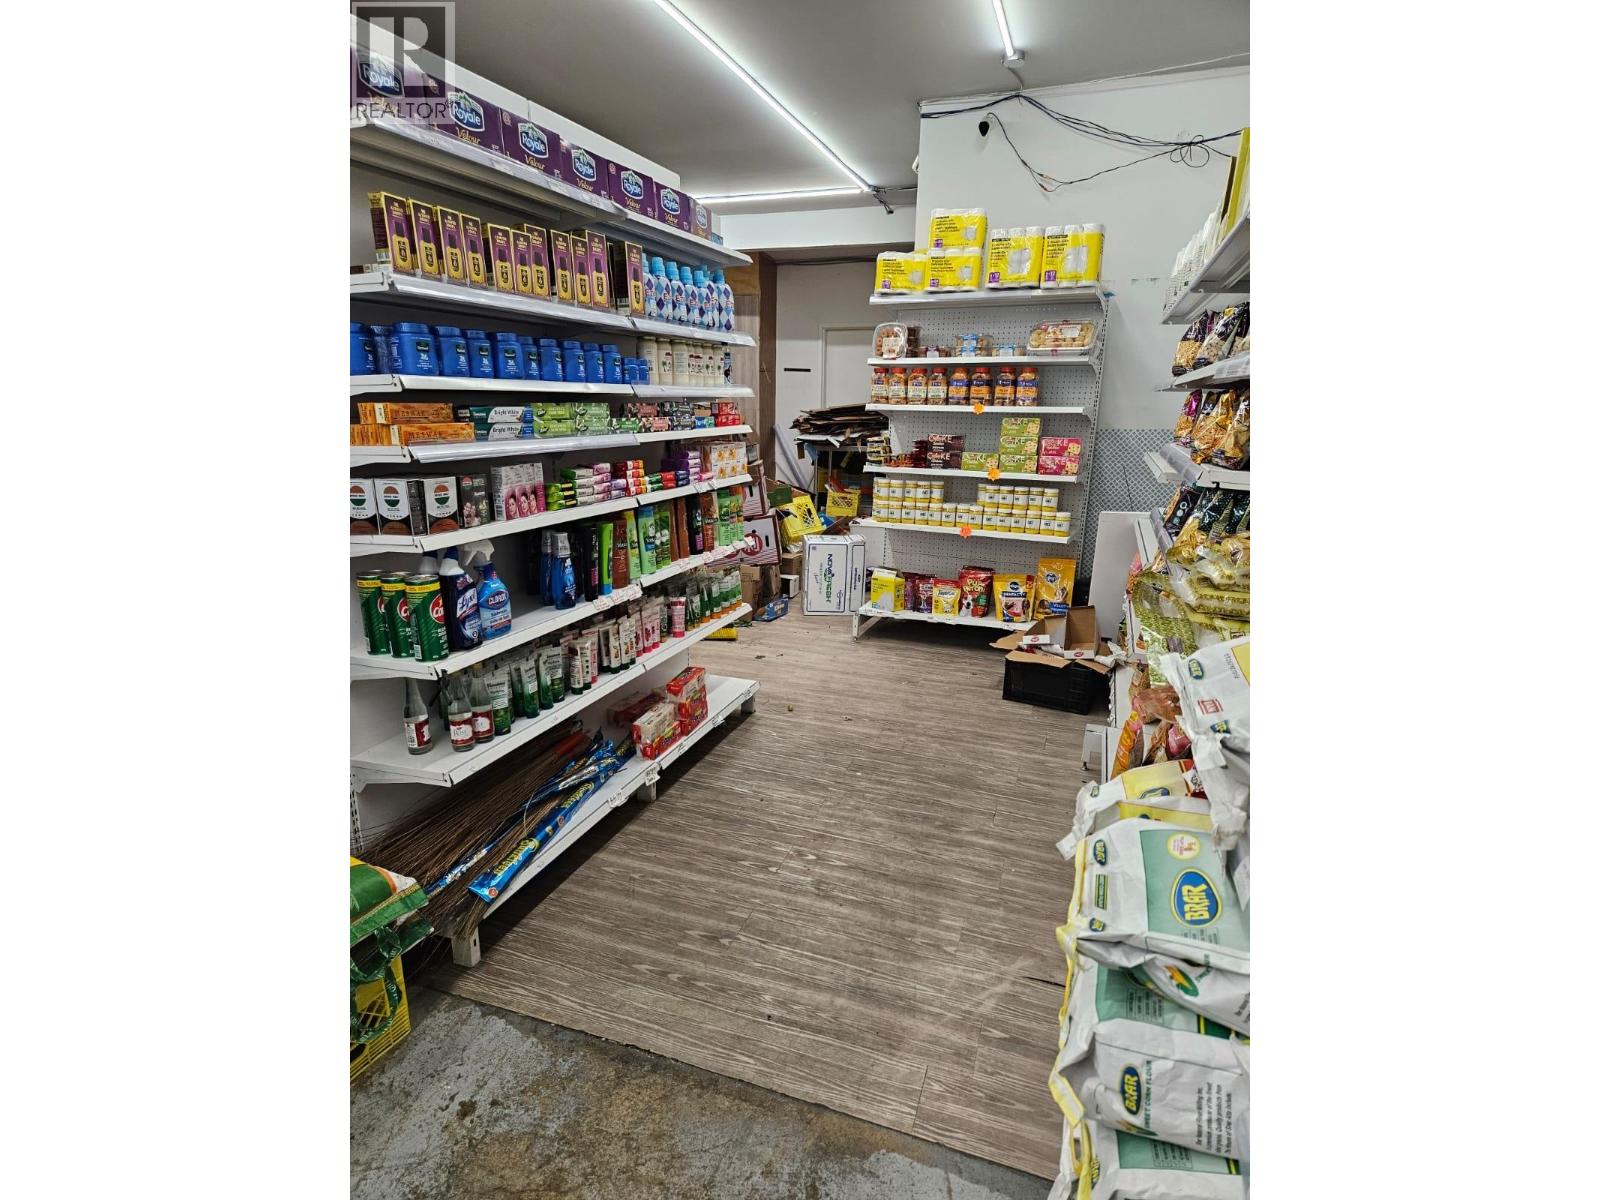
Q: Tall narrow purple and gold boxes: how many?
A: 11